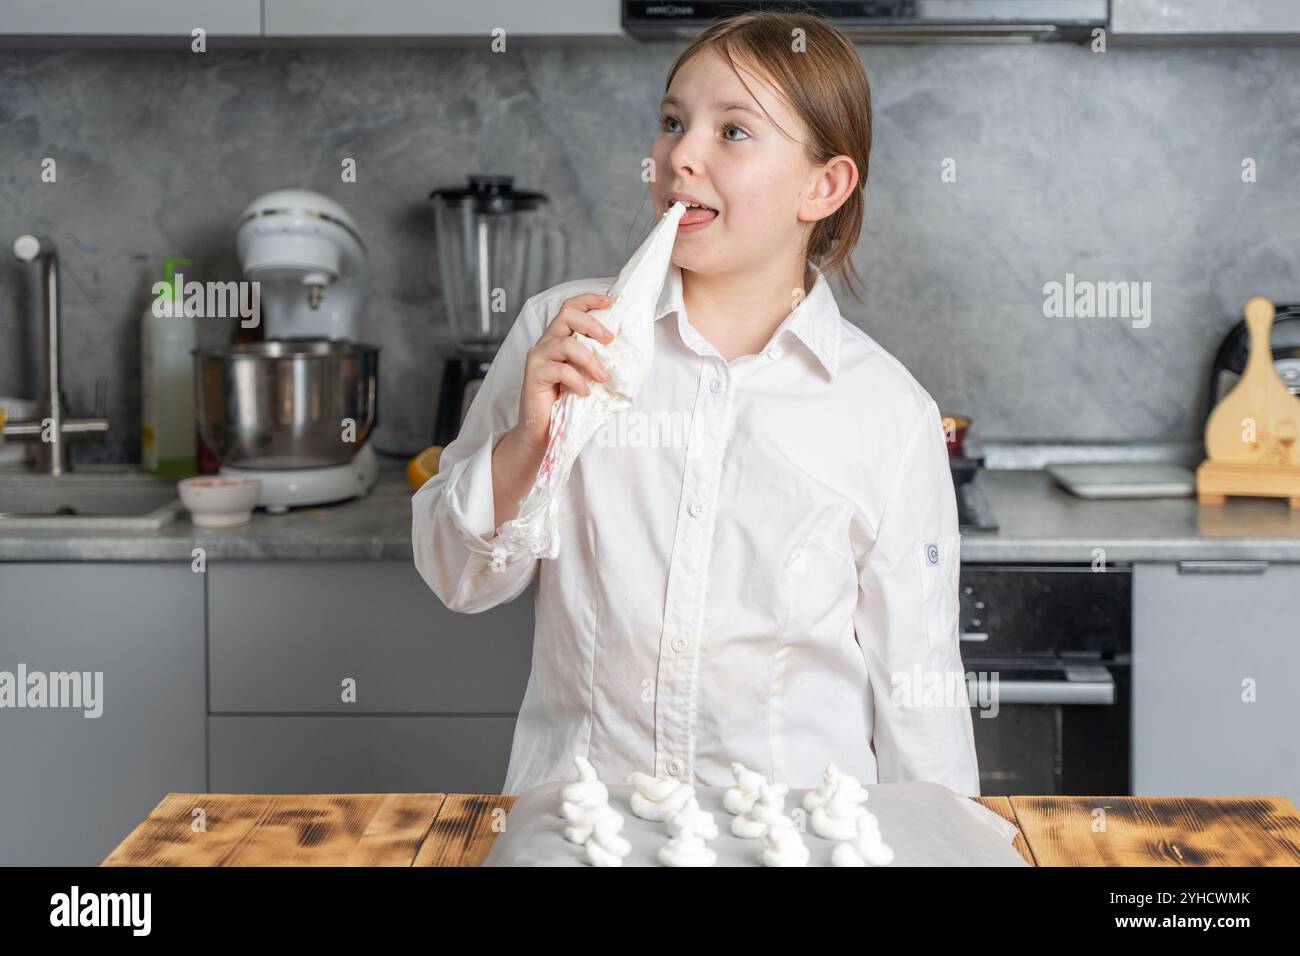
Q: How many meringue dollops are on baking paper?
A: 12